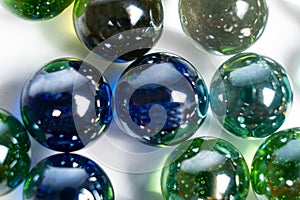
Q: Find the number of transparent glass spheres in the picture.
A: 10